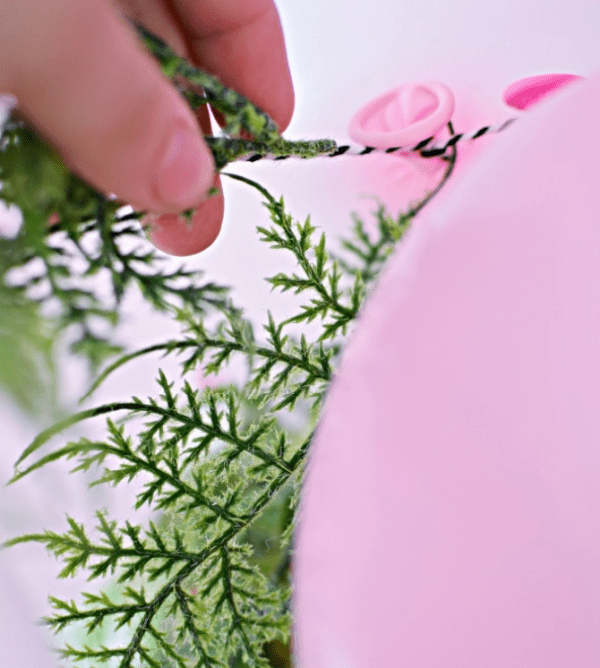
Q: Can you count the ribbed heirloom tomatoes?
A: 0